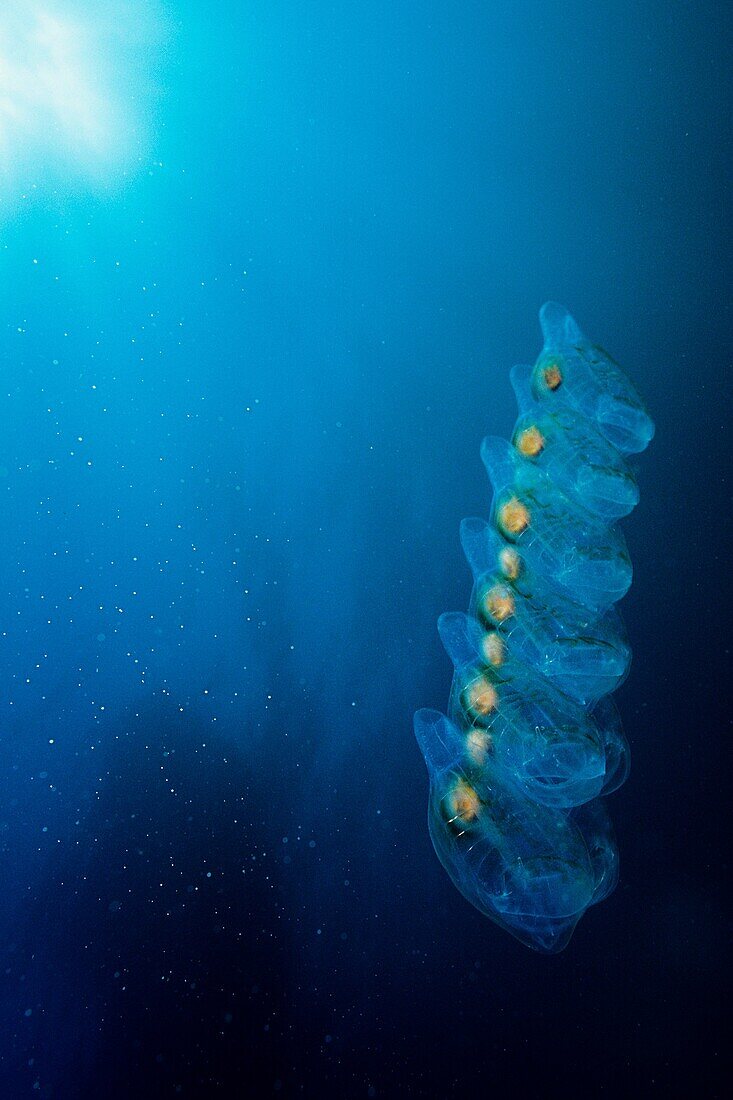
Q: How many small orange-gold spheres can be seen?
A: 9